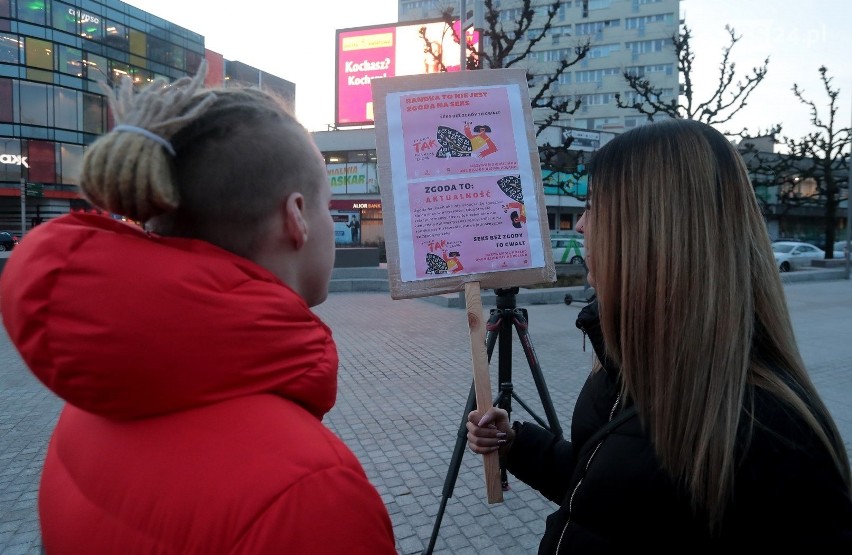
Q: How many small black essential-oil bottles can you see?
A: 0